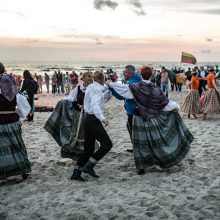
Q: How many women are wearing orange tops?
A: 2